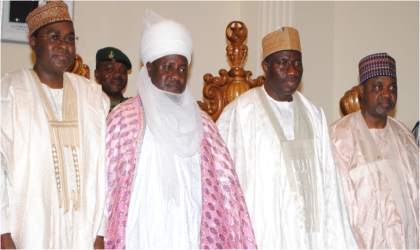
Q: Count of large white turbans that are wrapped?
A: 1